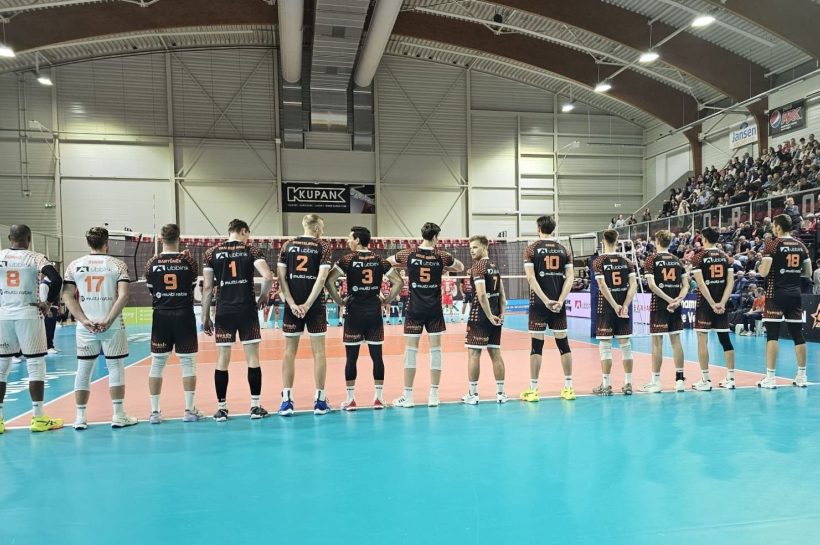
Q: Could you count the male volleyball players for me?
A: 13